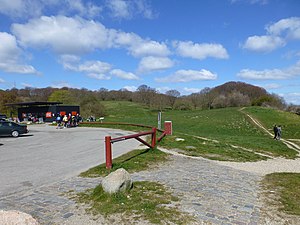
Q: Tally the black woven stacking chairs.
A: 0